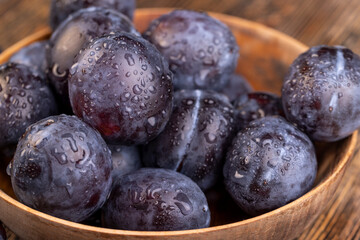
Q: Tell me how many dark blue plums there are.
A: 14